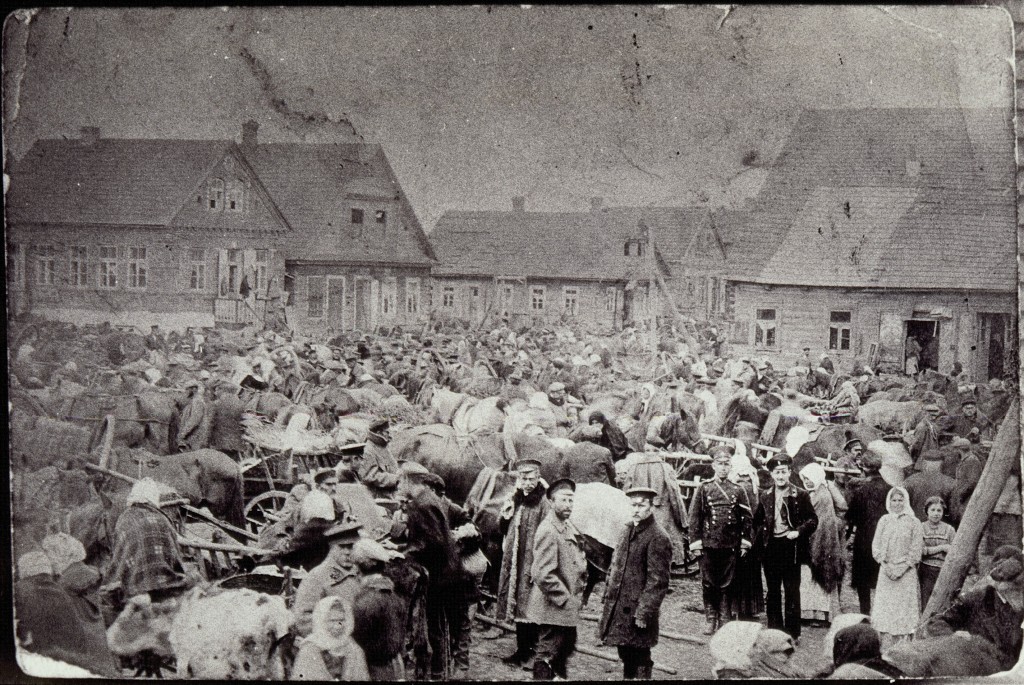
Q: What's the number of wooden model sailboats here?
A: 0